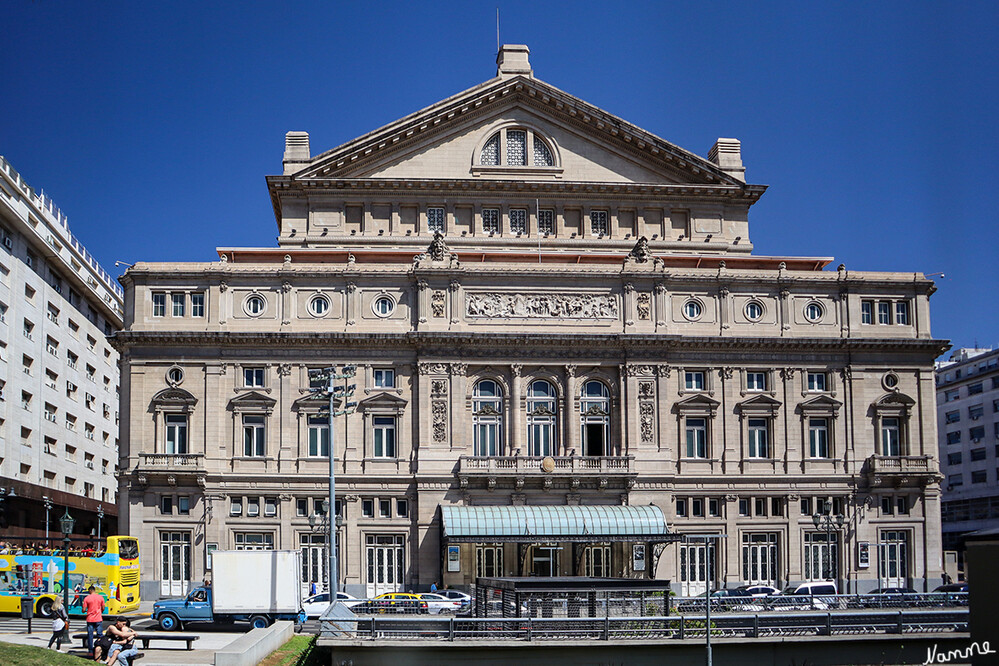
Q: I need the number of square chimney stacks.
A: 3